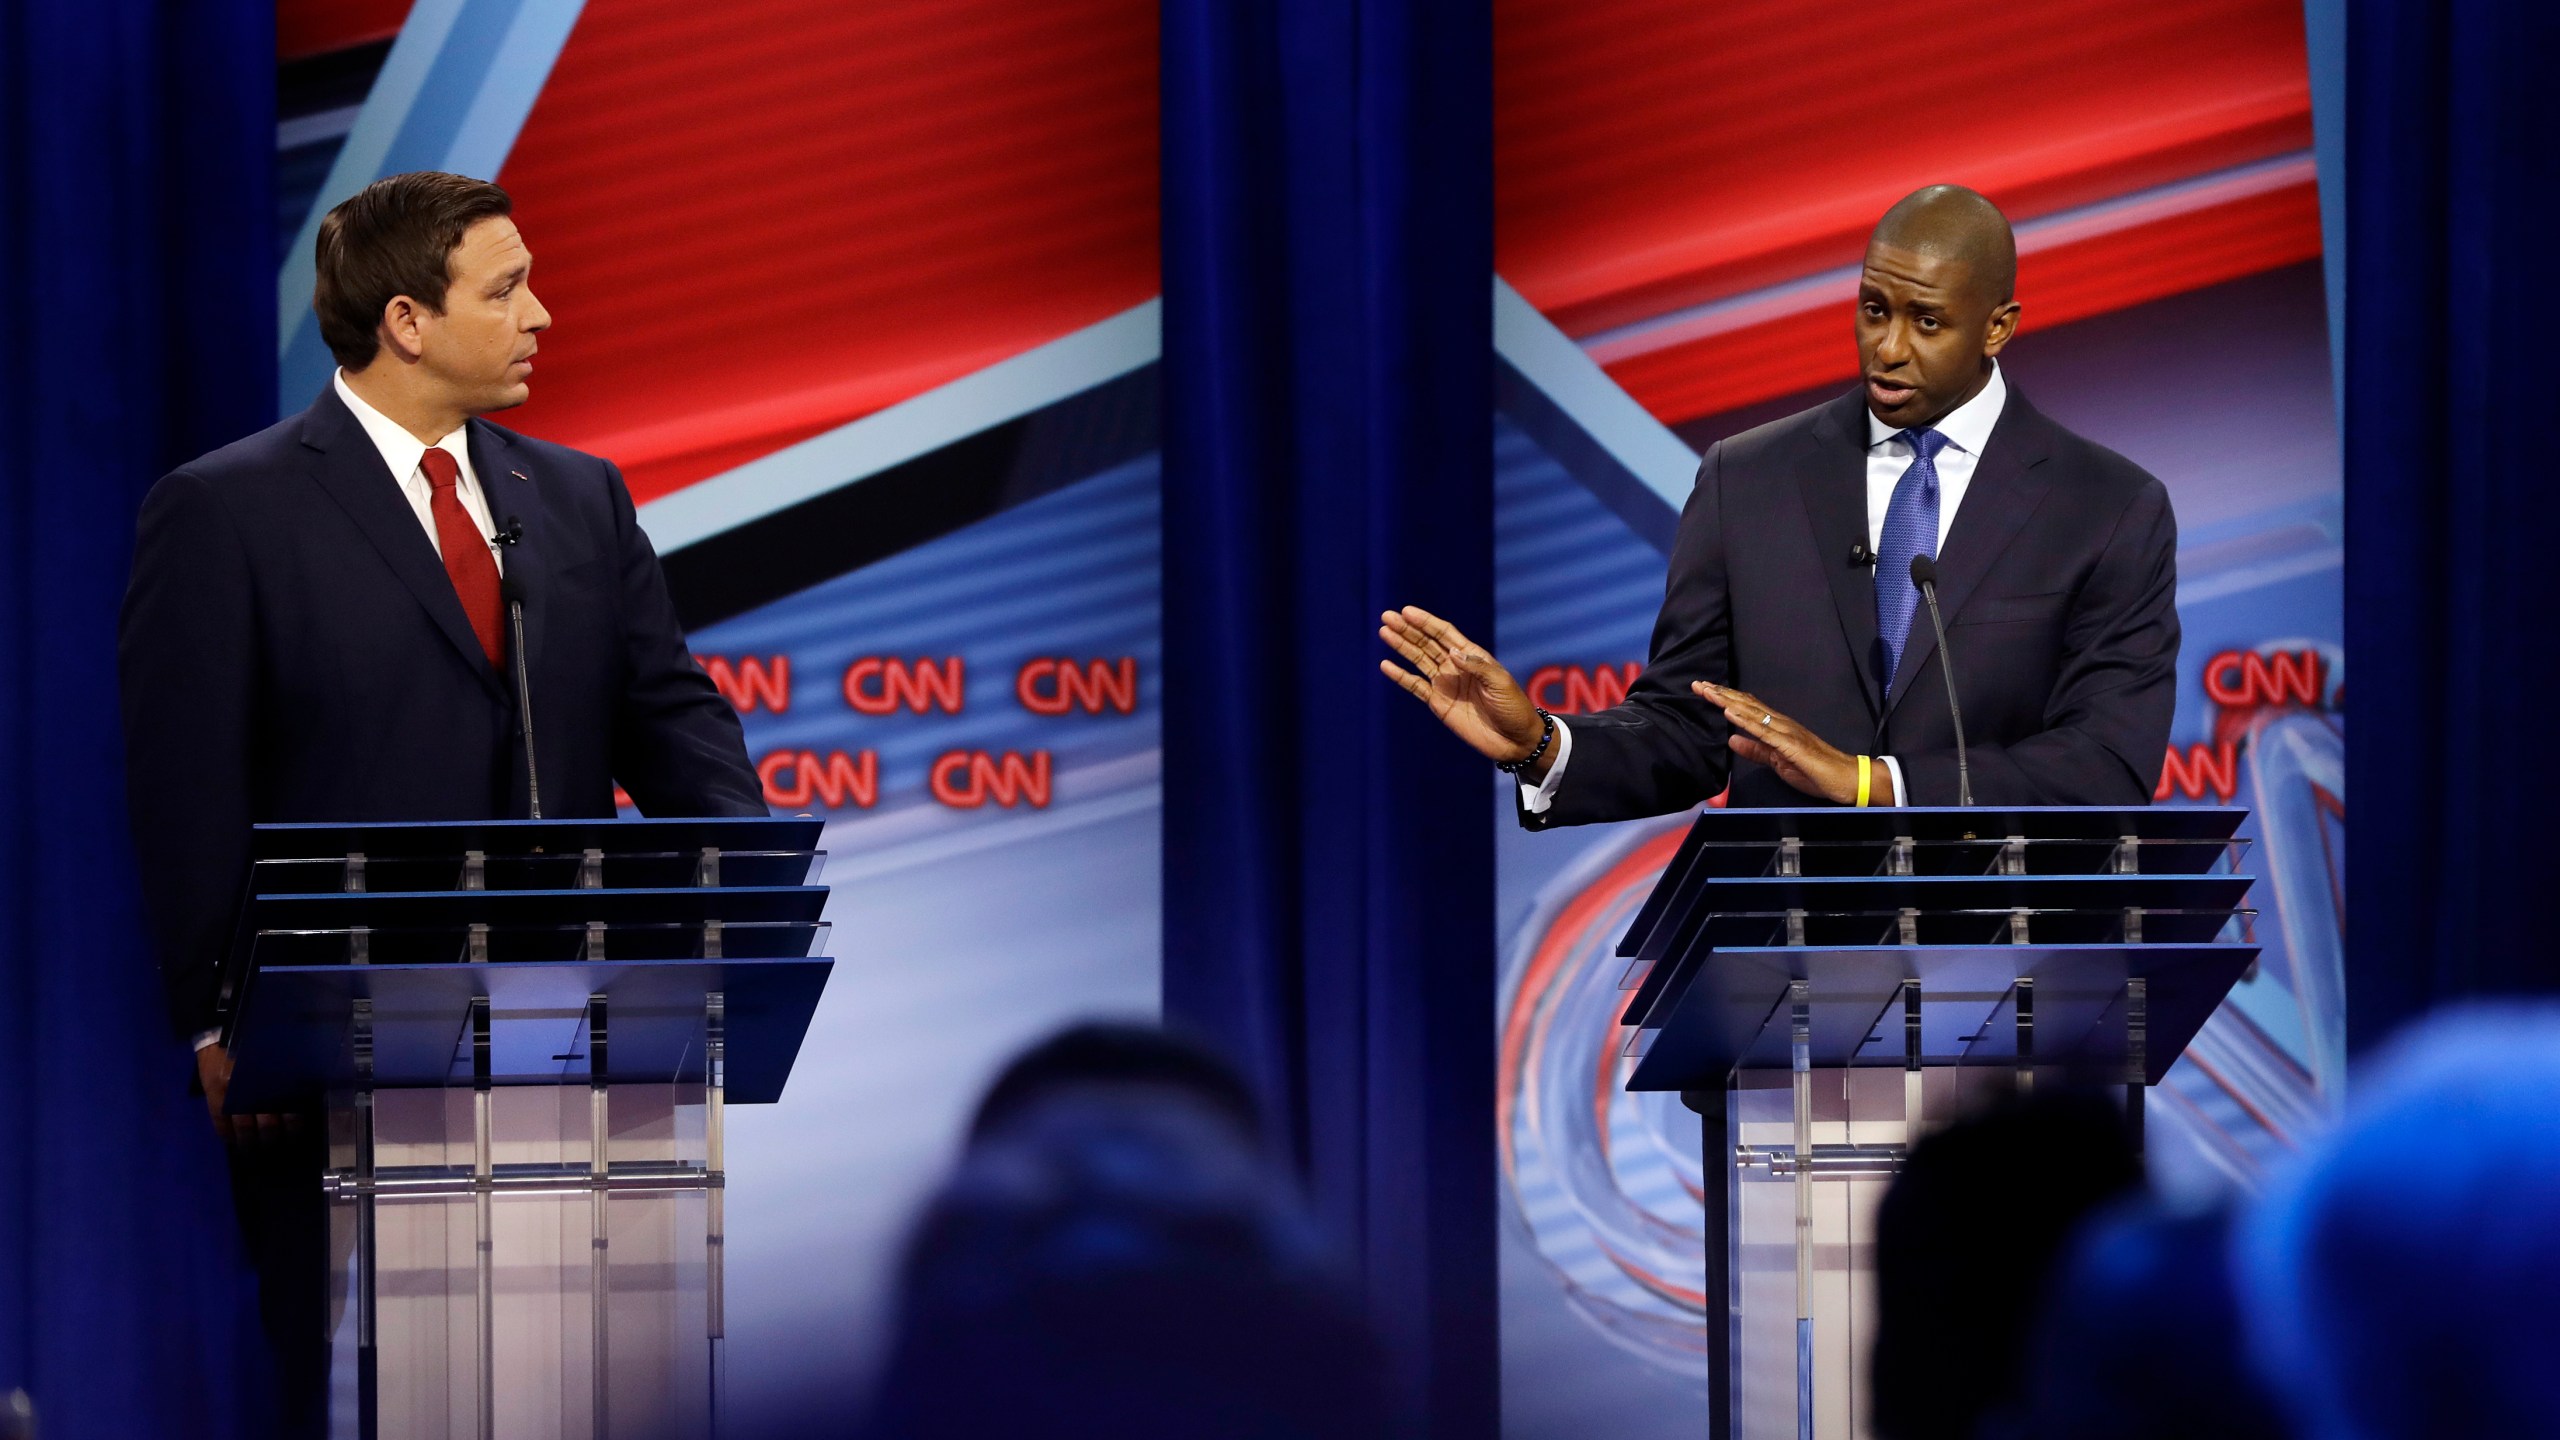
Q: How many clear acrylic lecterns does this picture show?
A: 2